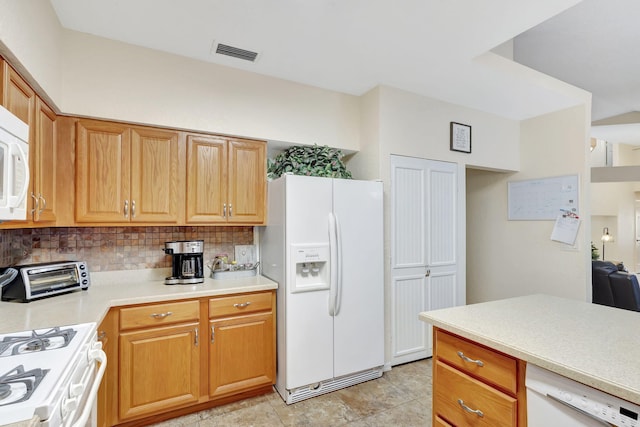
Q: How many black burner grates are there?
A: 2